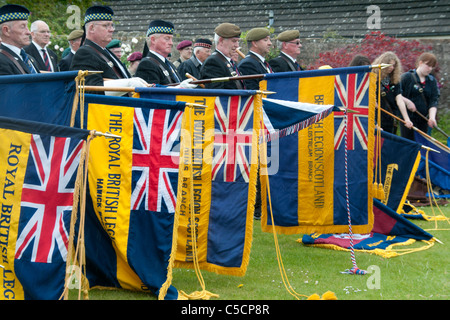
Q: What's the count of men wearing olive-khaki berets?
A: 4